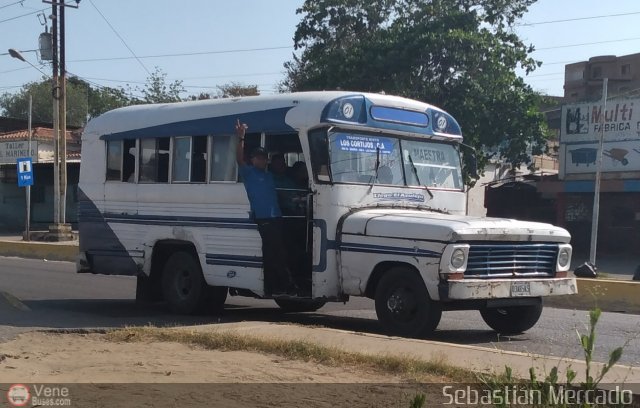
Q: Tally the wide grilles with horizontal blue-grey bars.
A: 1